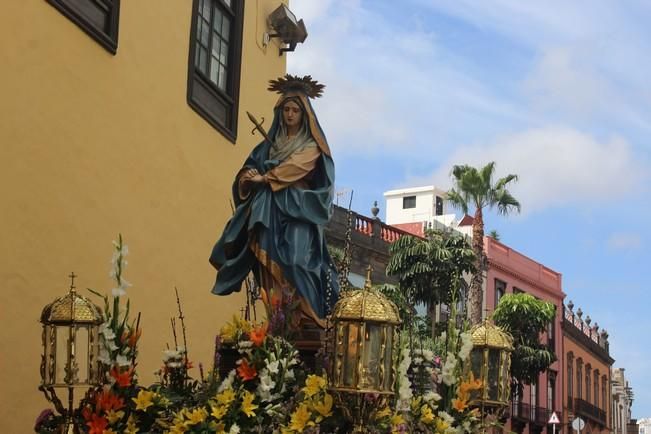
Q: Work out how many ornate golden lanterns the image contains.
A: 3